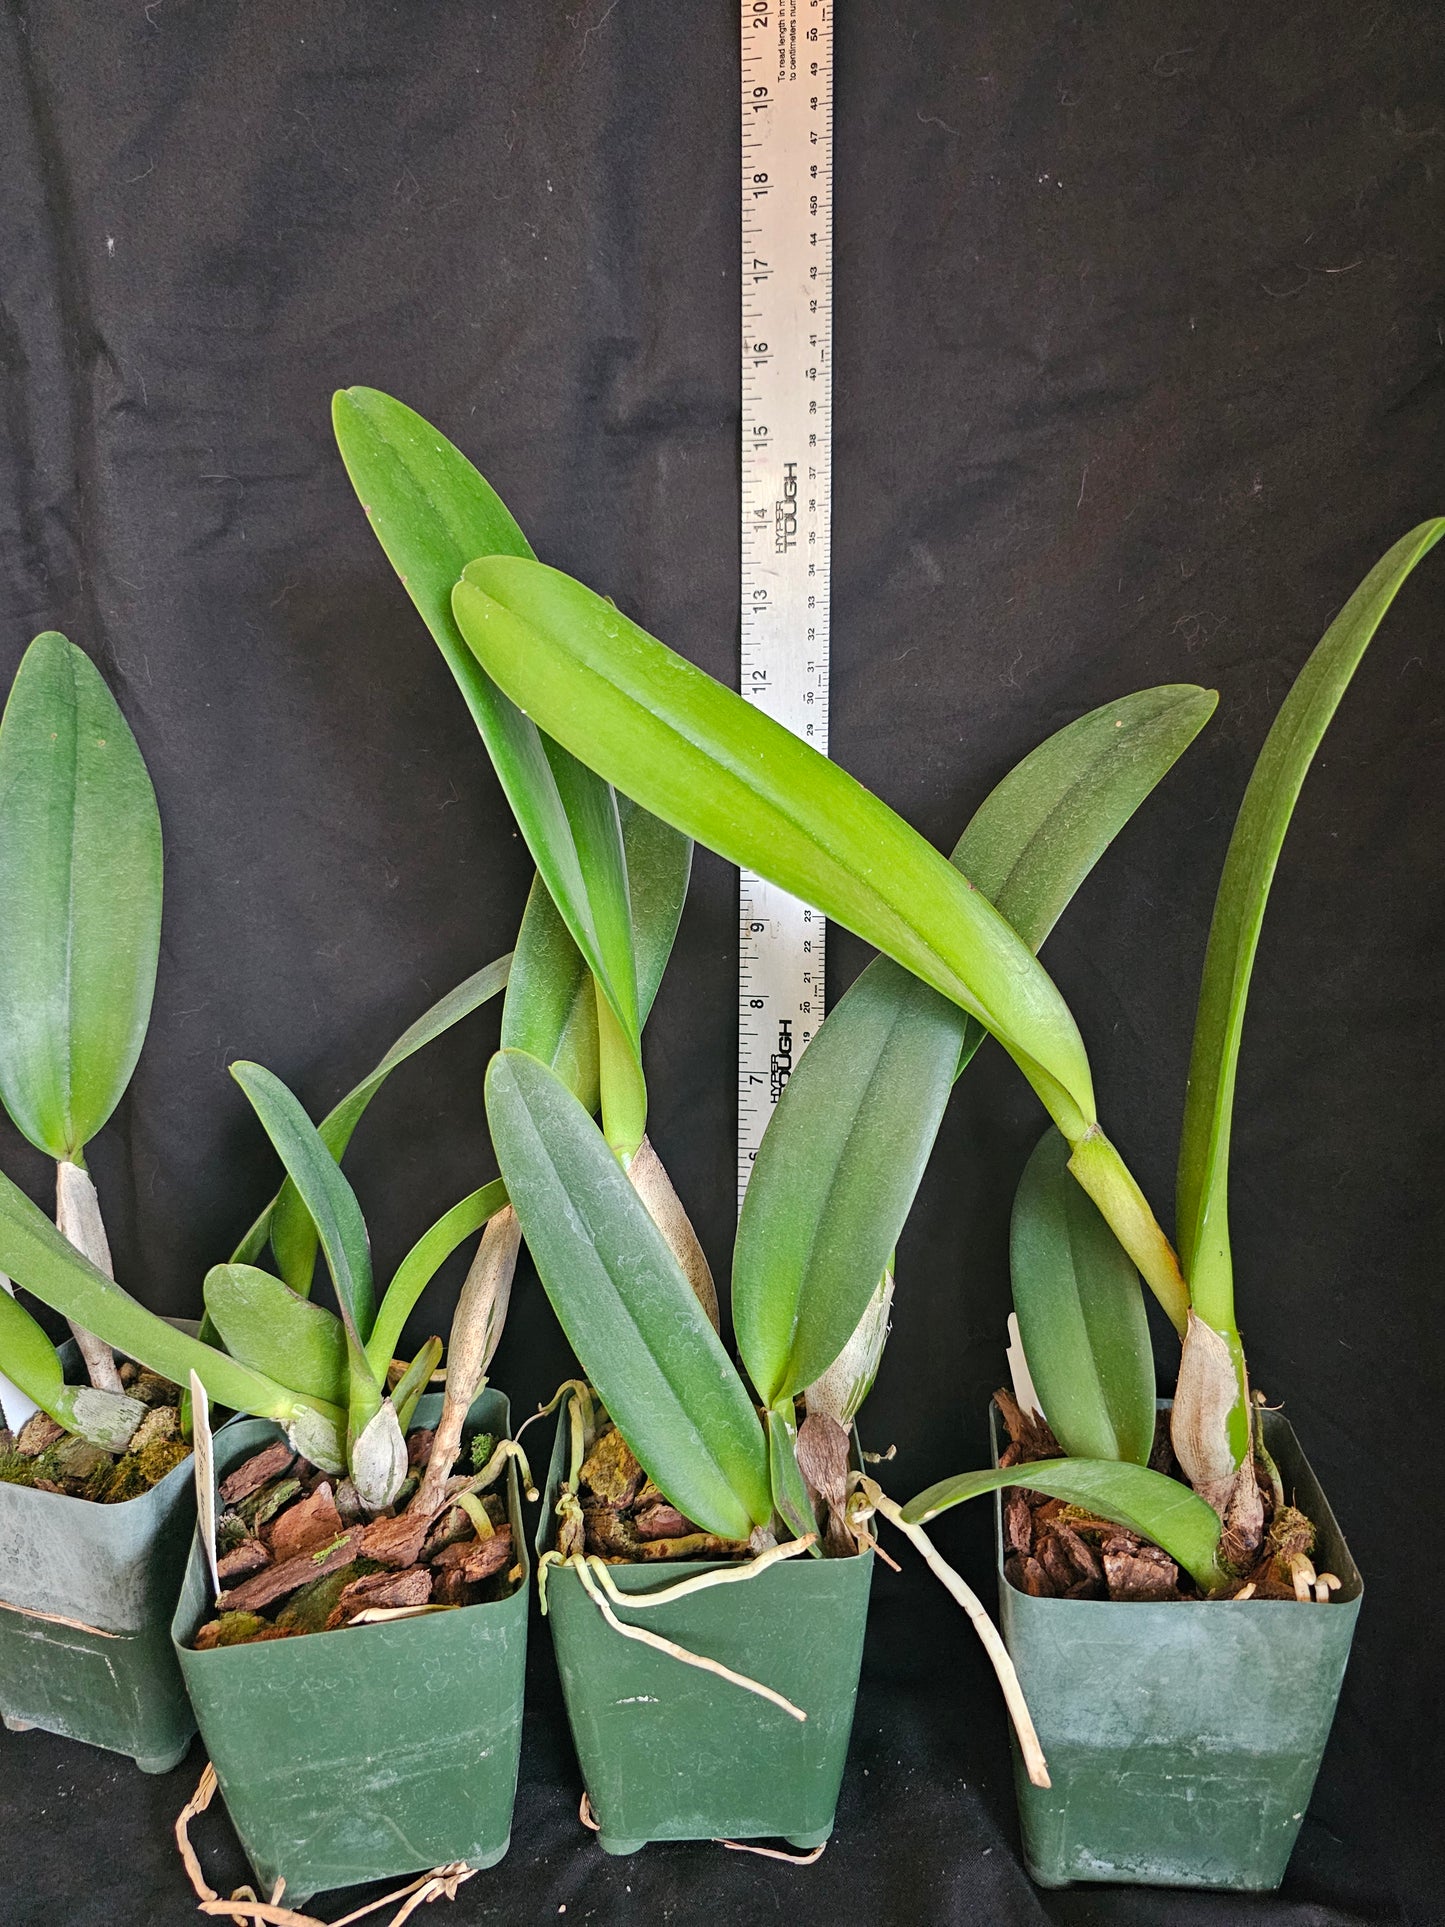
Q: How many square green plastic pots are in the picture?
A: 4